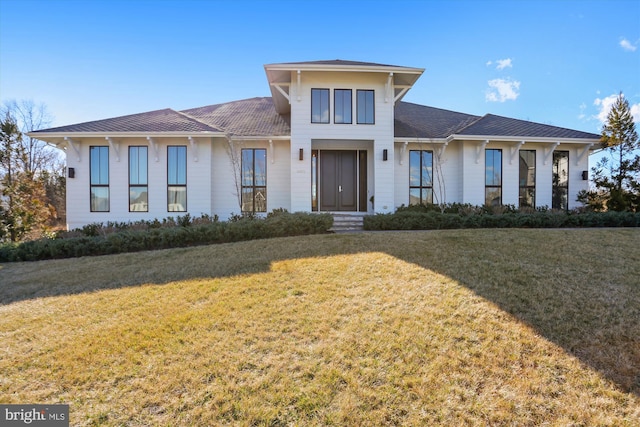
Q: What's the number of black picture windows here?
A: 11